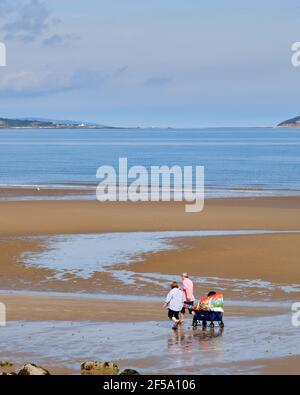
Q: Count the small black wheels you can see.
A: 4